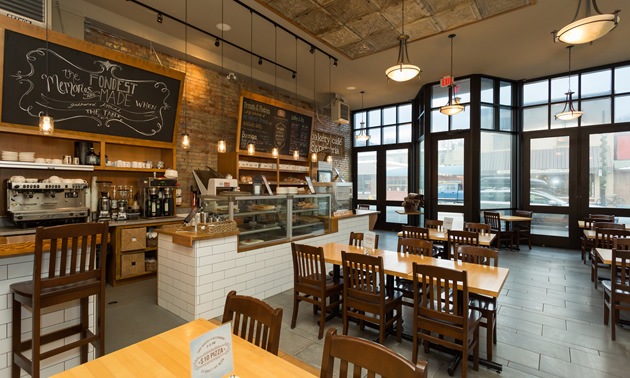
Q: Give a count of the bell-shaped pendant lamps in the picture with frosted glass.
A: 5